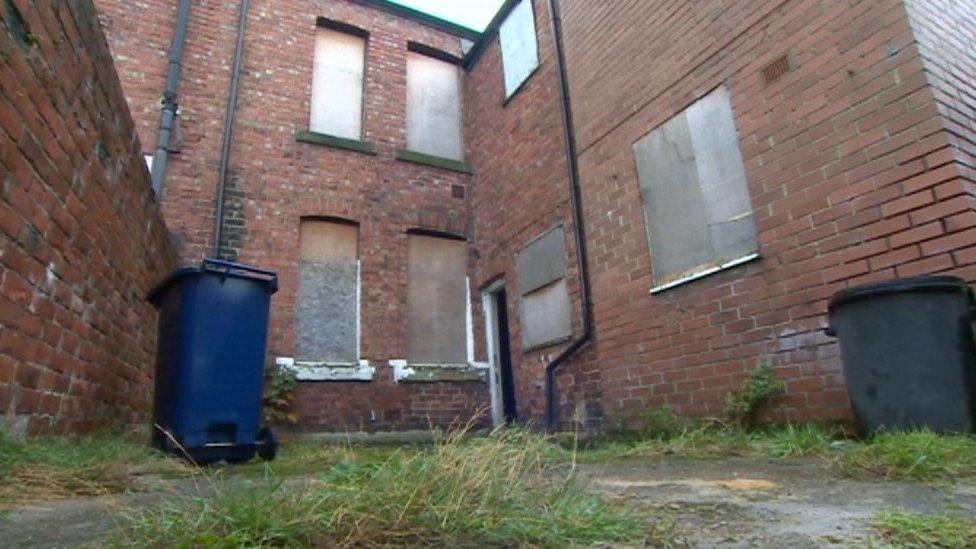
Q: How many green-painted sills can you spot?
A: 2